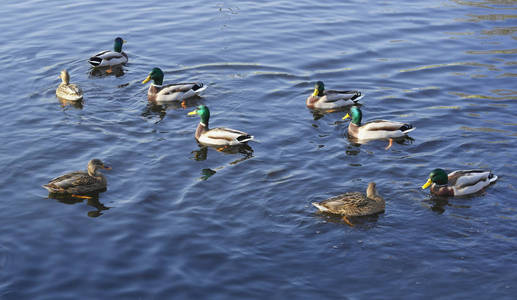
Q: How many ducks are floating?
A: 9